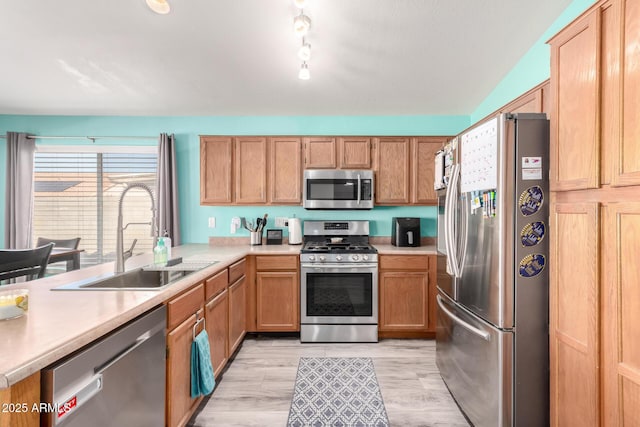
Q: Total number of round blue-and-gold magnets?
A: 3